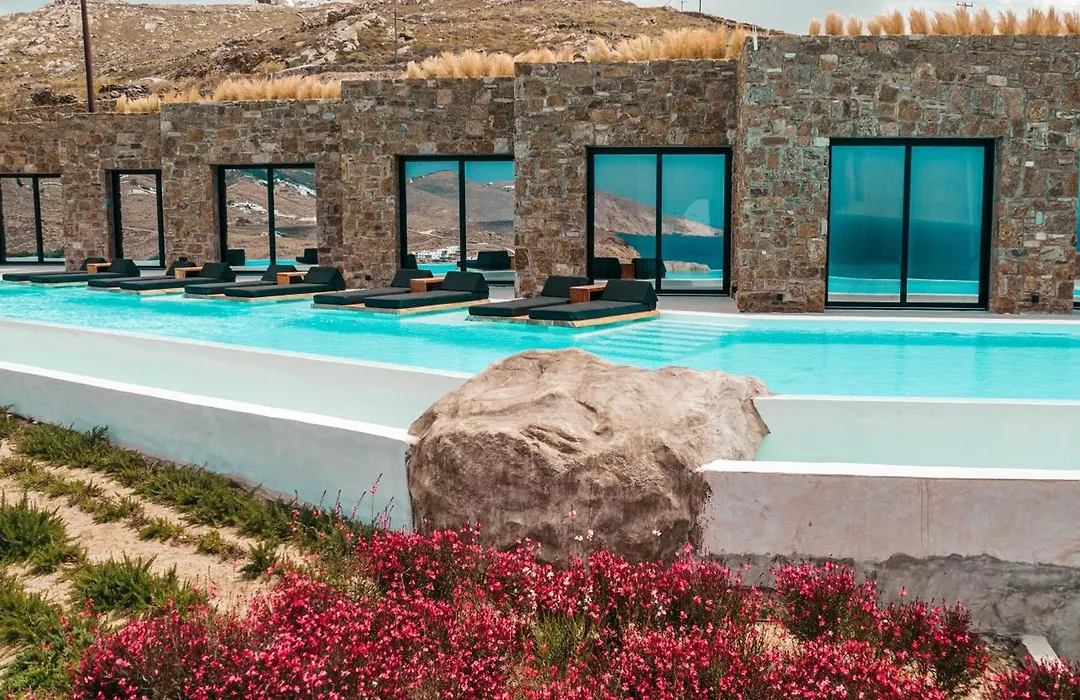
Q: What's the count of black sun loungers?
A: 10